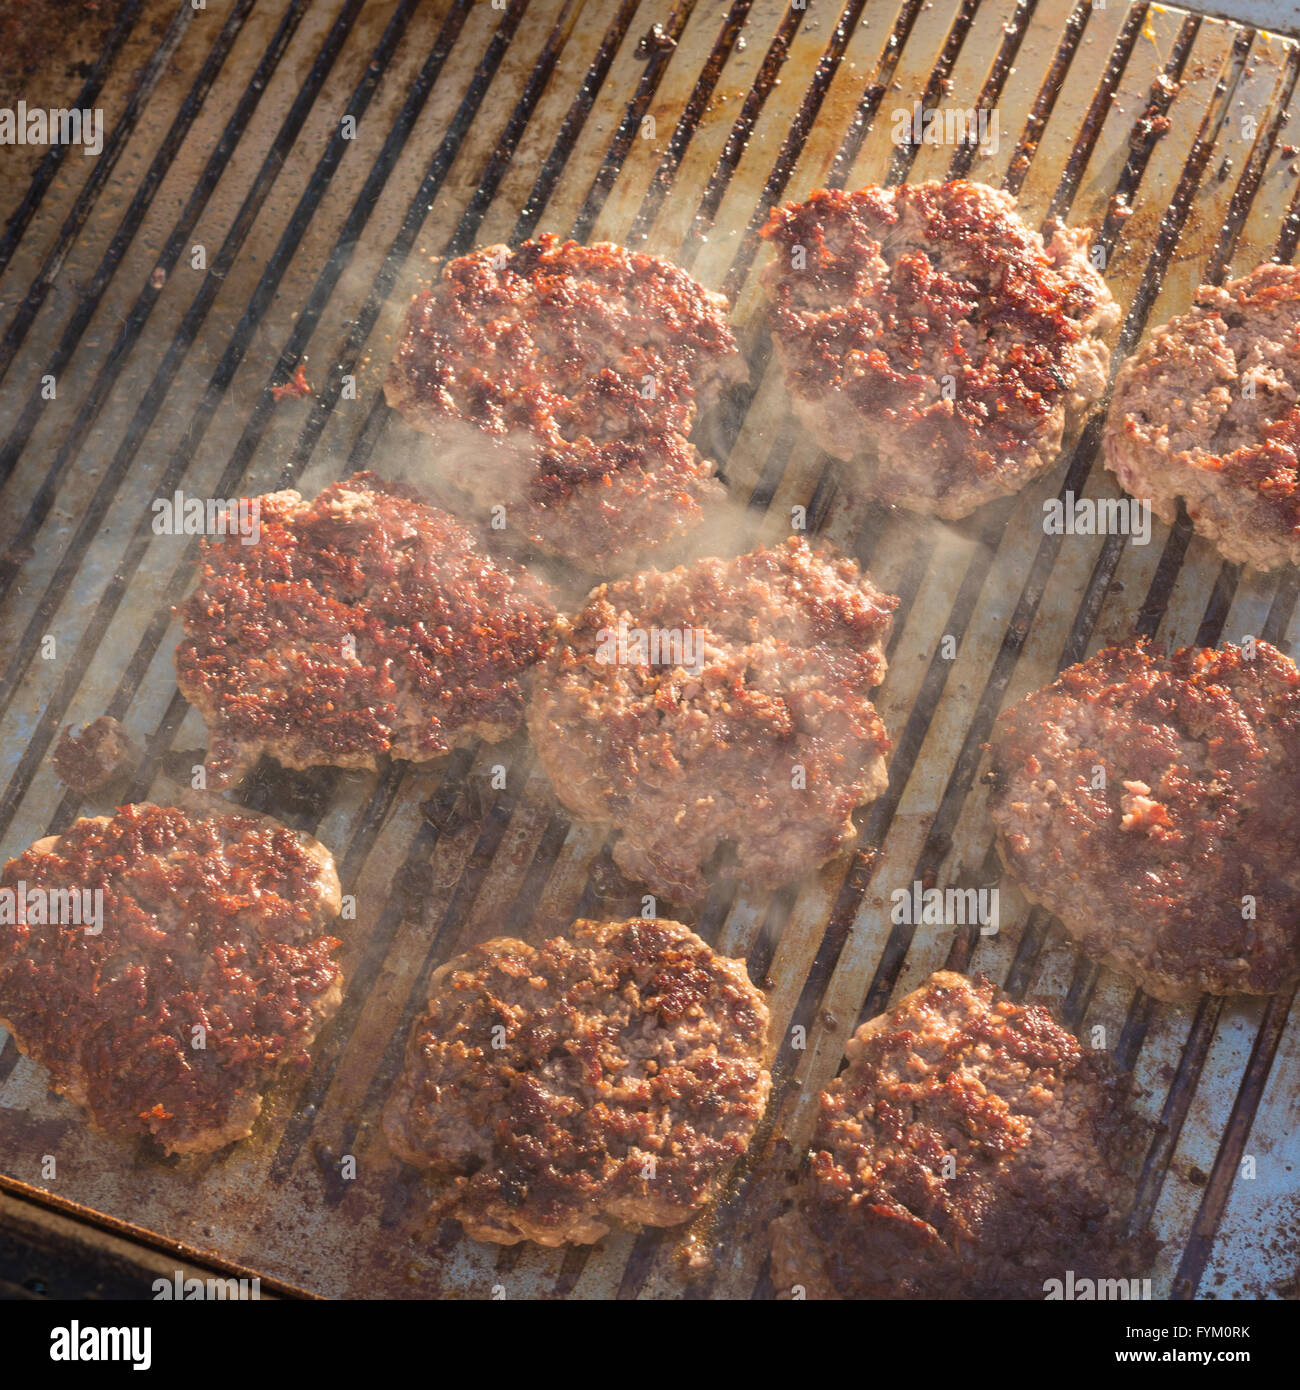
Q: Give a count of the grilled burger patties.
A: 9